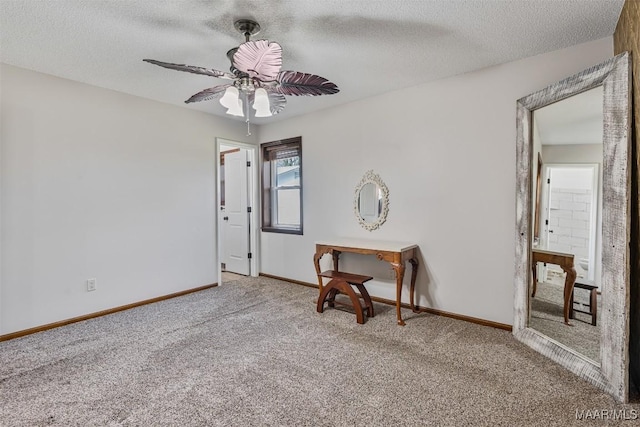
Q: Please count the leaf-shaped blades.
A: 5